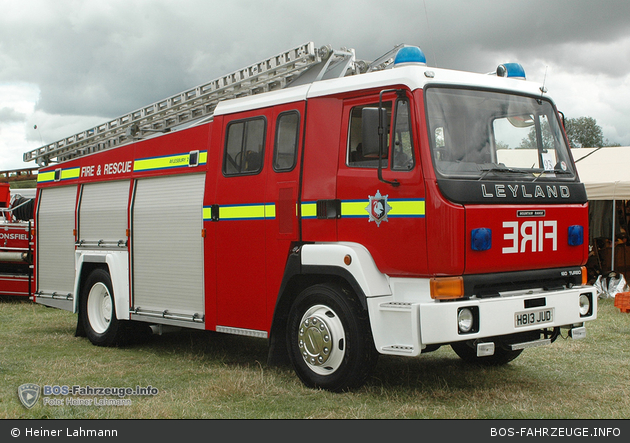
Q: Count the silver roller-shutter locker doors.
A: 3